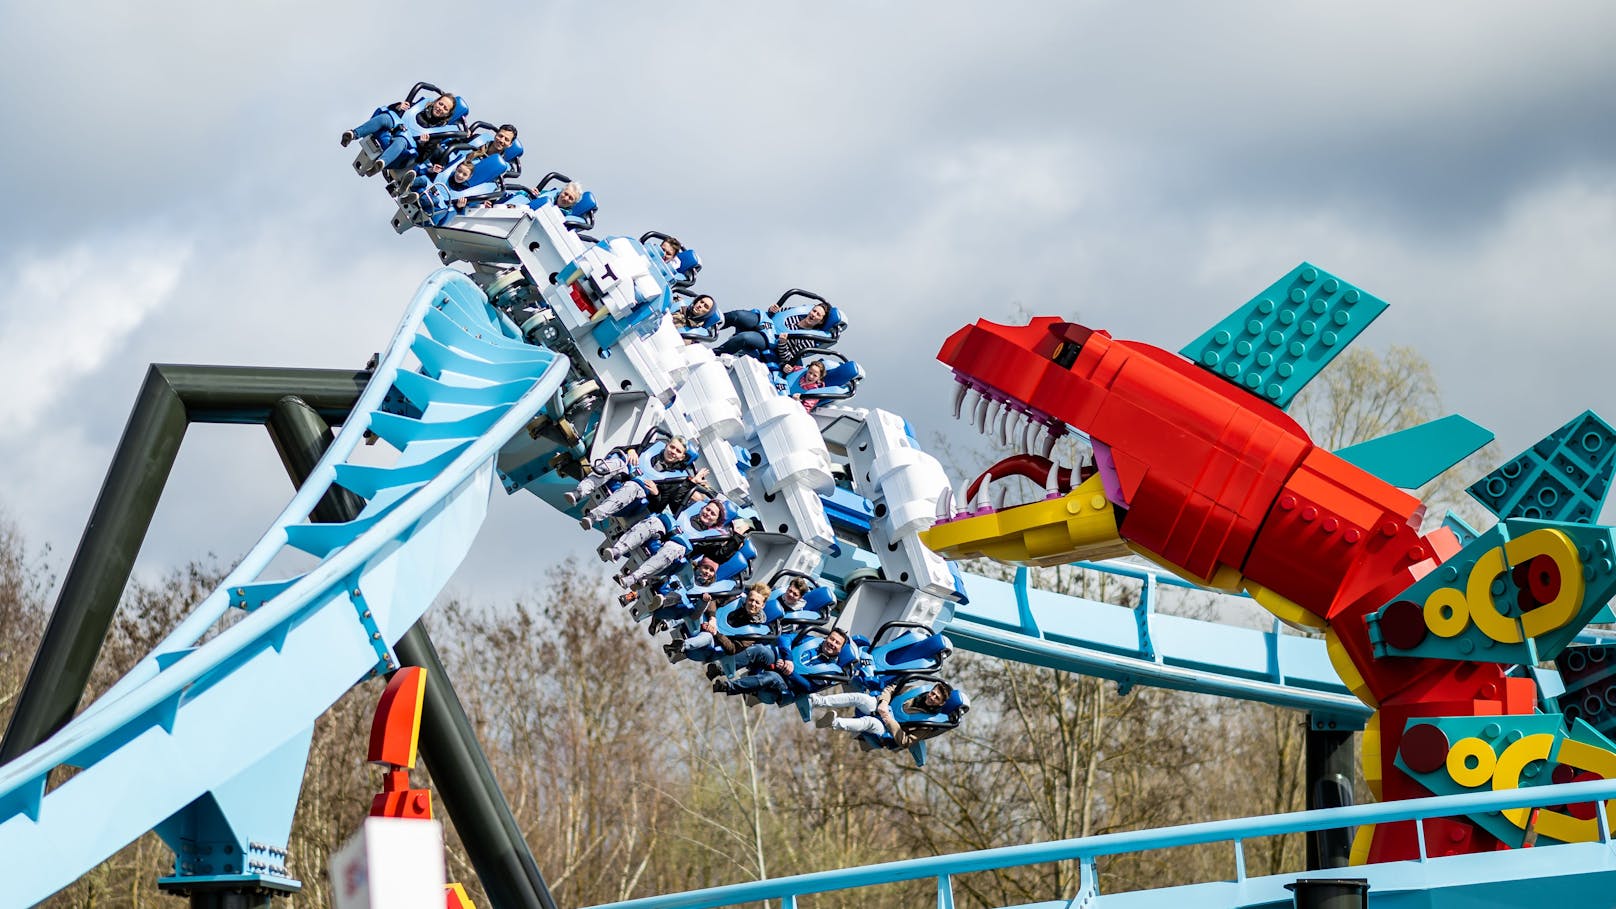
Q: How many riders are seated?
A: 15